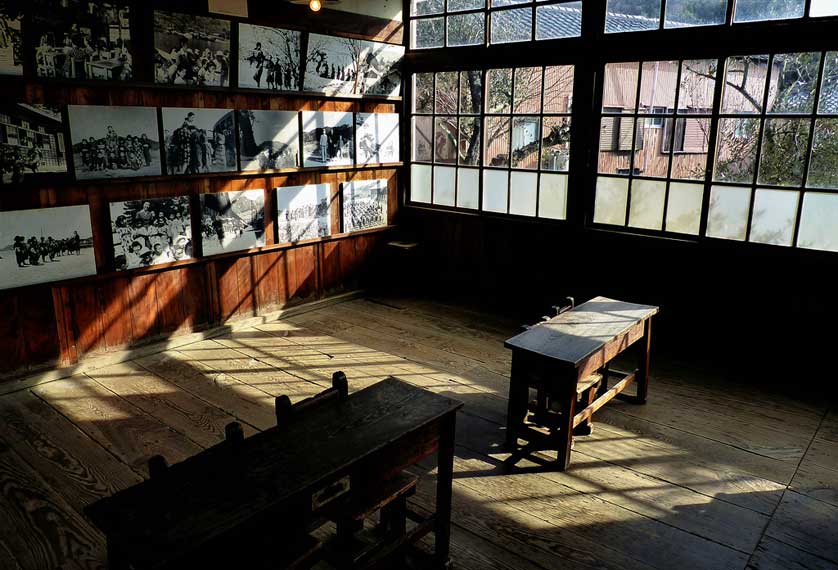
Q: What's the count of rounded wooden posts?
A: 8